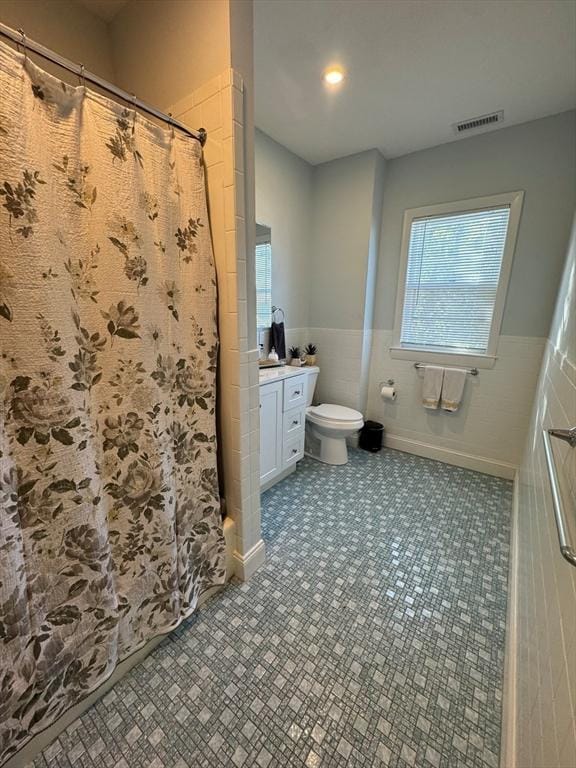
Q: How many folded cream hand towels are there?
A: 2